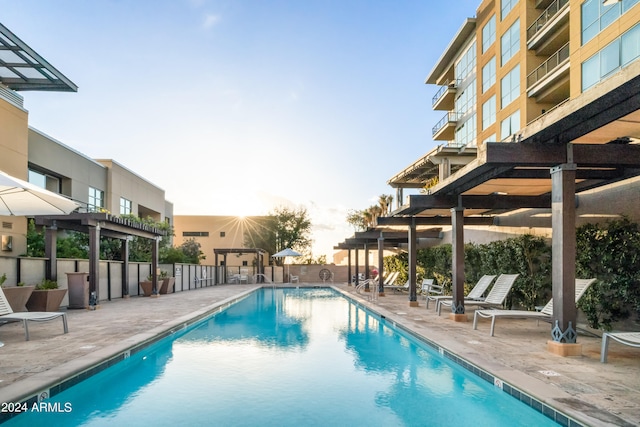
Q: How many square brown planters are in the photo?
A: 4